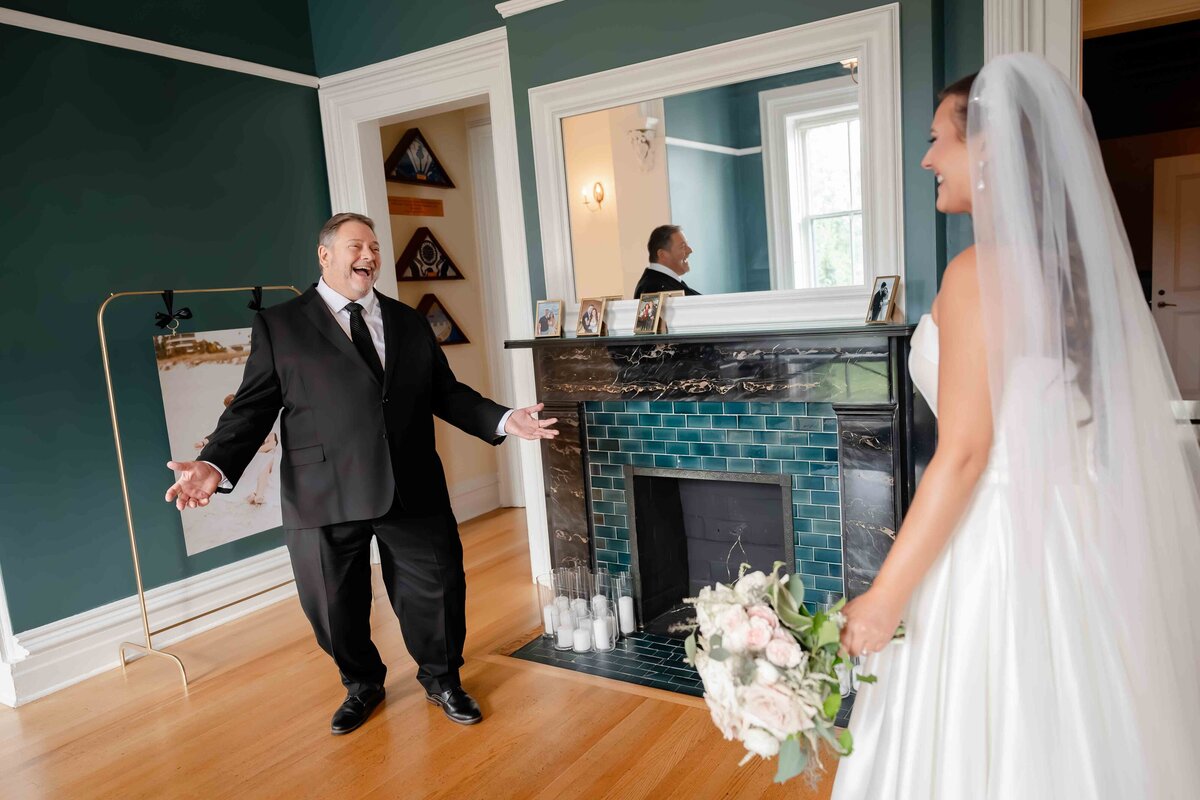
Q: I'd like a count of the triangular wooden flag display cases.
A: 3